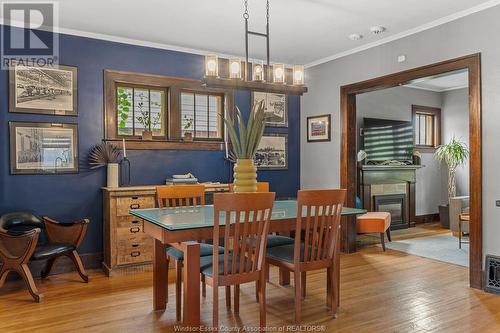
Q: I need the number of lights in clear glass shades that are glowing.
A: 5